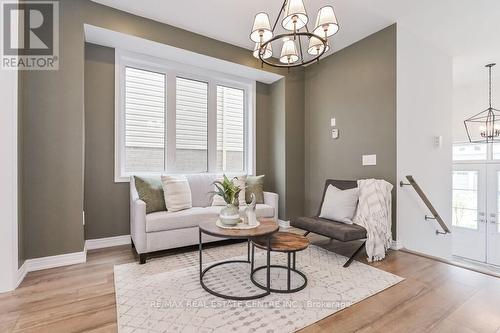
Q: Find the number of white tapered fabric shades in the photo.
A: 6